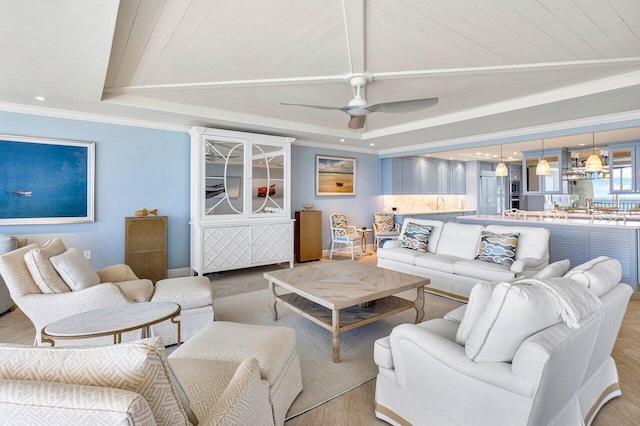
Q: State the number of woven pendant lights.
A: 3